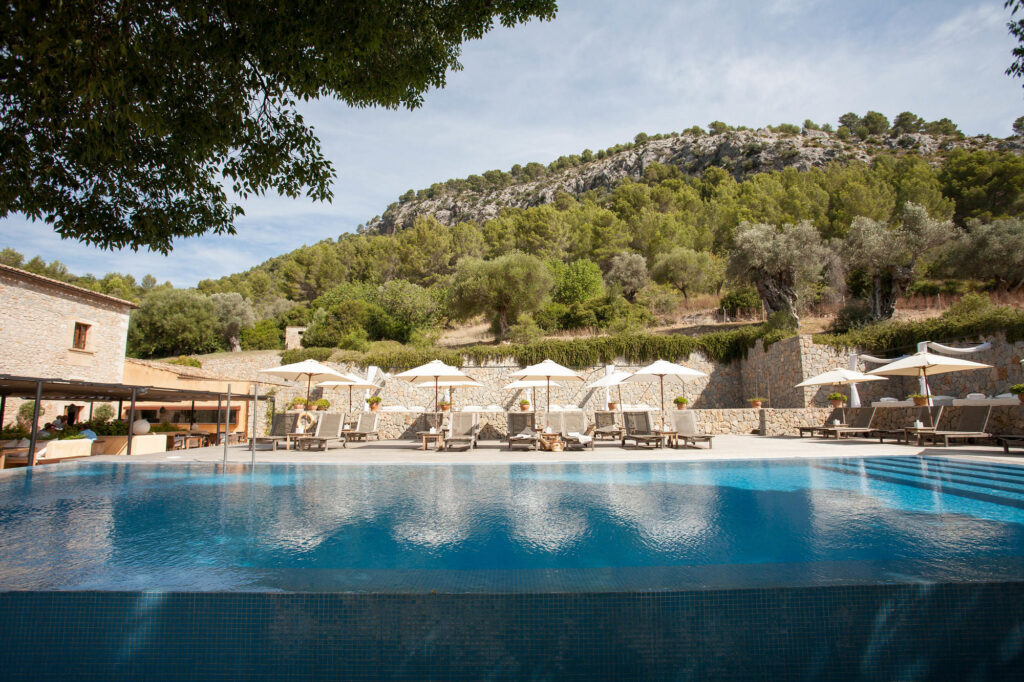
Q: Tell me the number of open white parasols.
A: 10